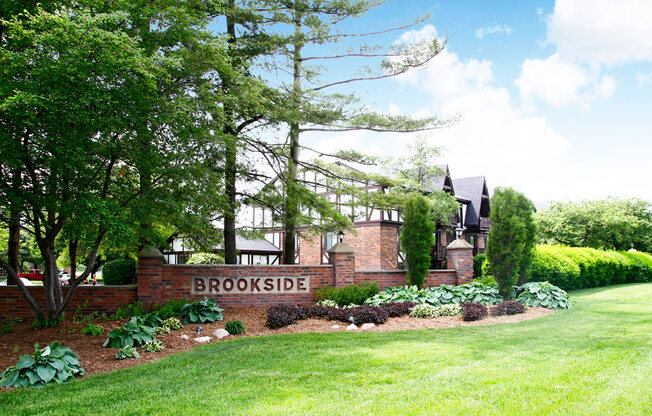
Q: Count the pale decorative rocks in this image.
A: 6